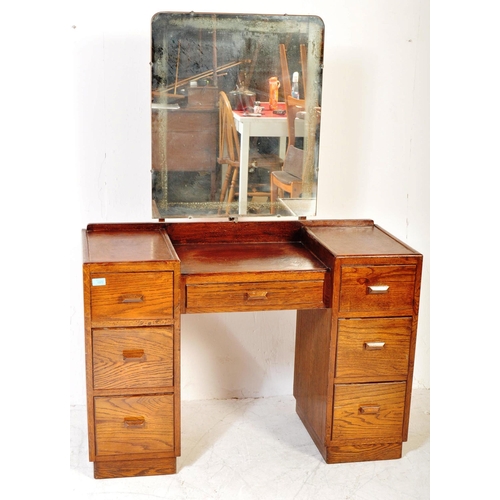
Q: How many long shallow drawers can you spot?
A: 1